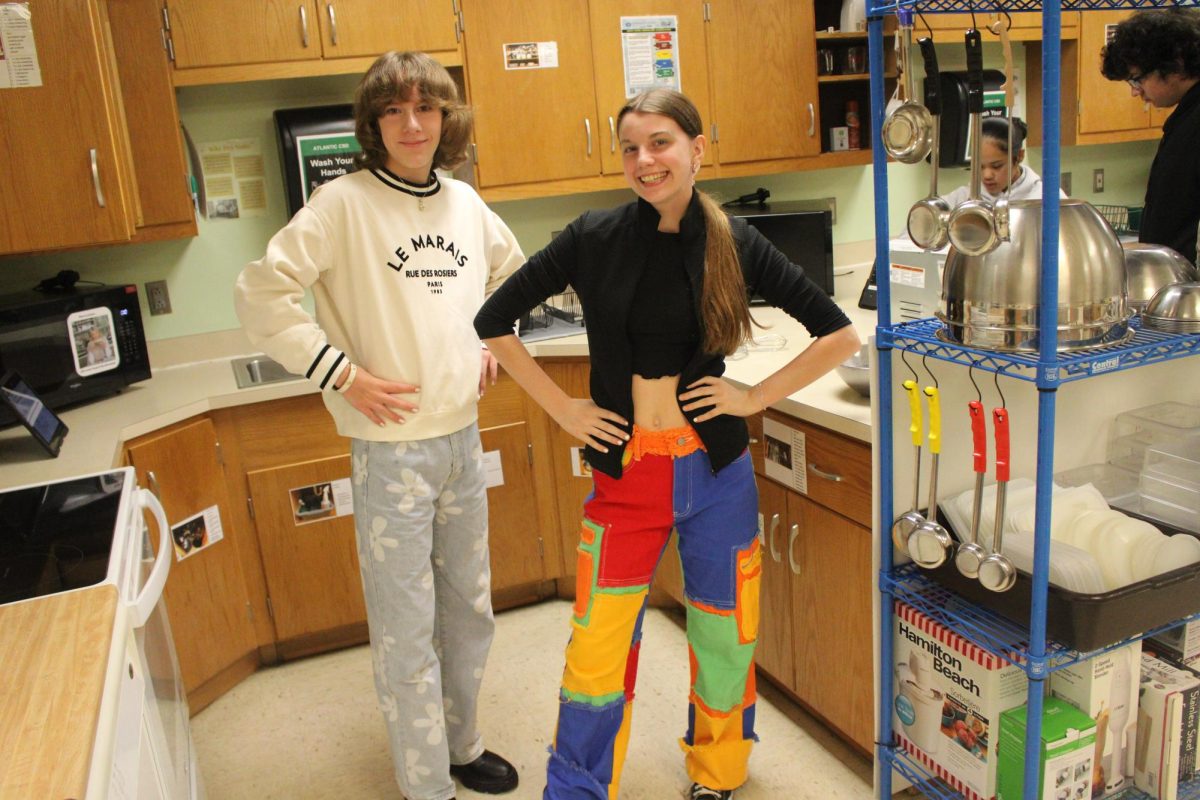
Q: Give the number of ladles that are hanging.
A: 8